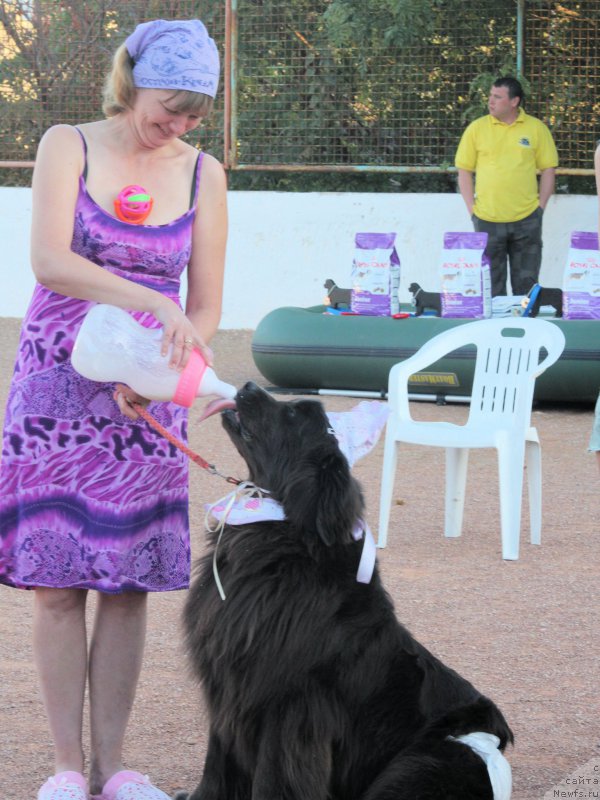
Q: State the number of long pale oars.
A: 1